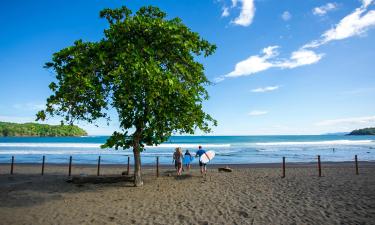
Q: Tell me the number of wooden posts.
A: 9